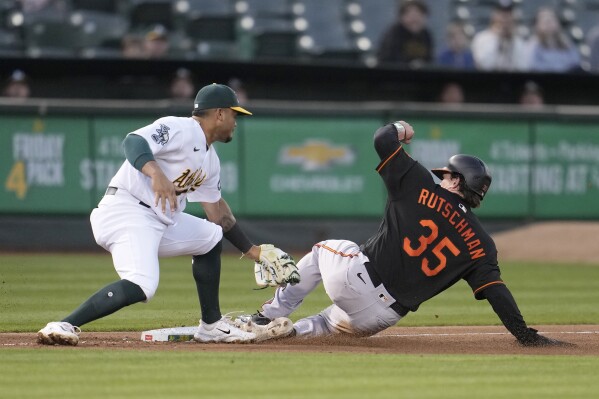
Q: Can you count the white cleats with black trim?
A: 2